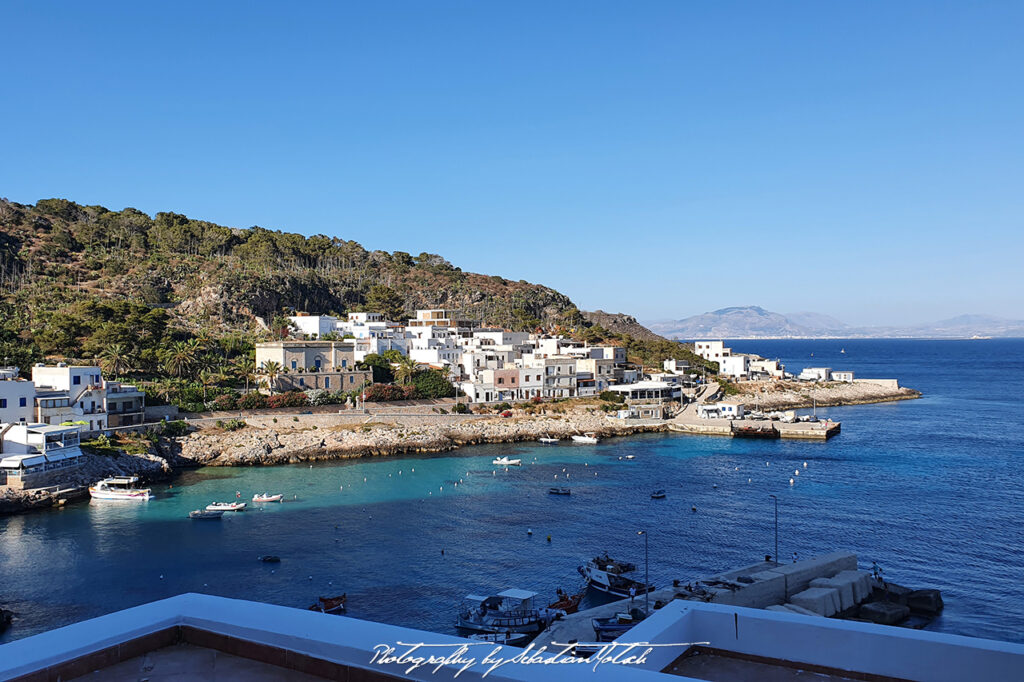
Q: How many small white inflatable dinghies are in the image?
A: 3